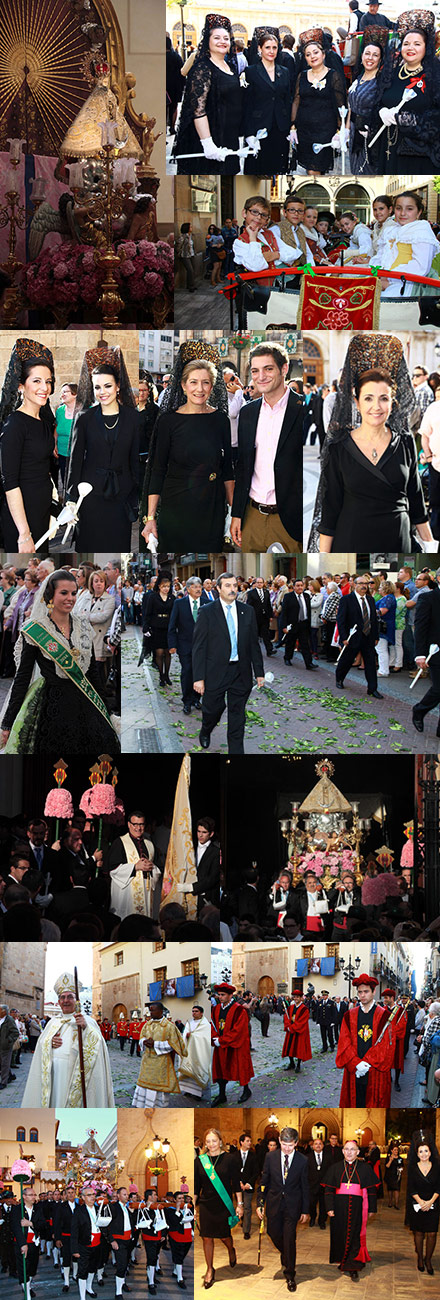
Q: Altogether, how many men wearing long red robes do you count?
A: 4